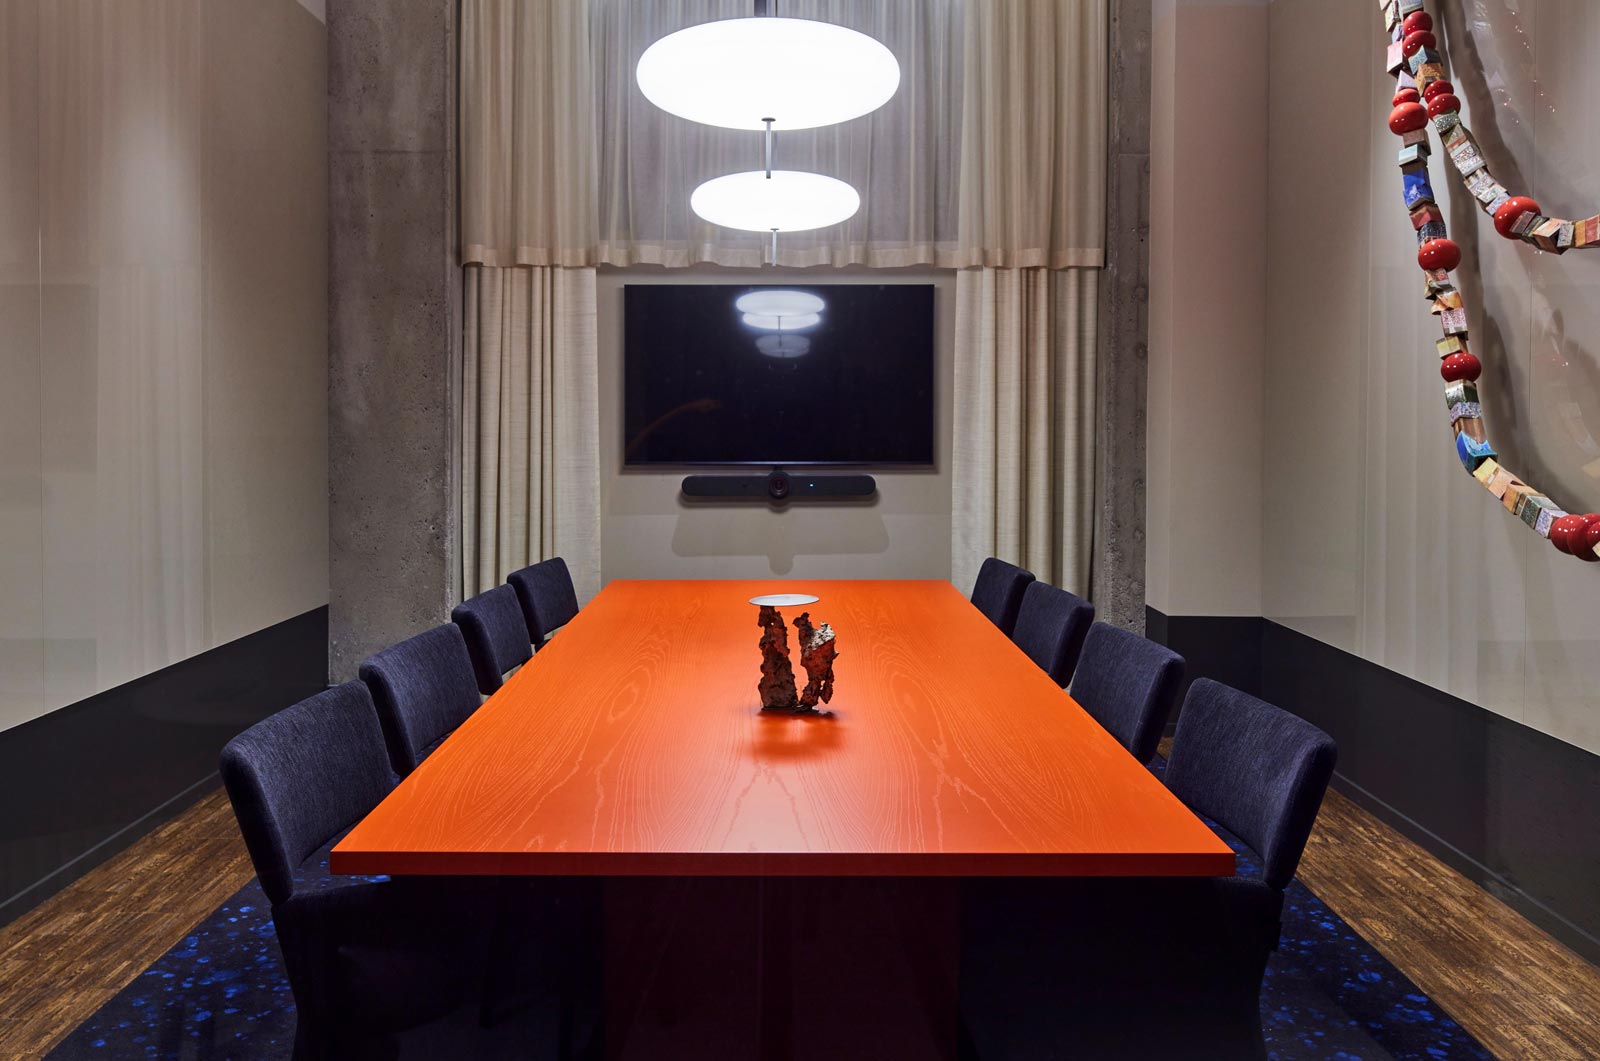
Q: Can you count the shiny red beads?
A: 12